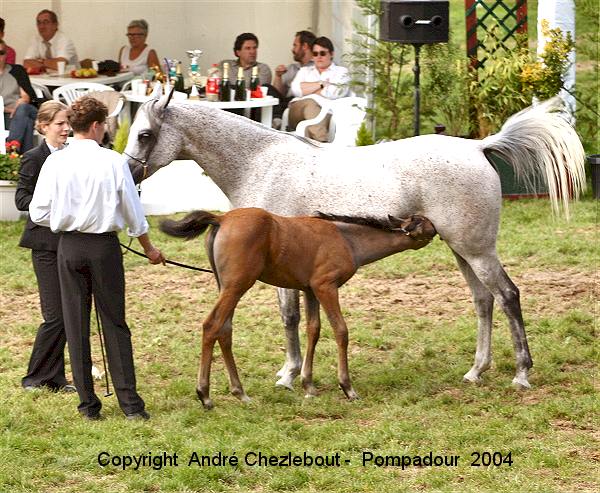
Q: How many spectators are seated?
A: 7